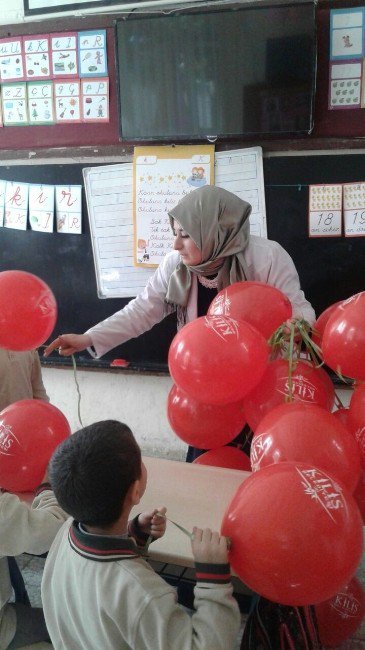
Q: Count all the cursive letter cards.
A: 11